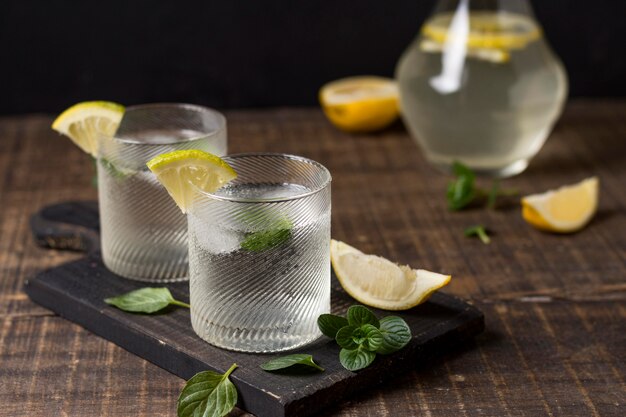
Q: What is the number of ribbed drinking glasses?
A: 2